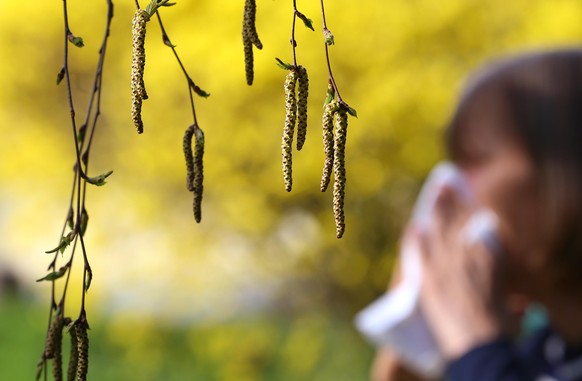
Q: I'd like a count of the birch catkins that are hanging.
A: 14